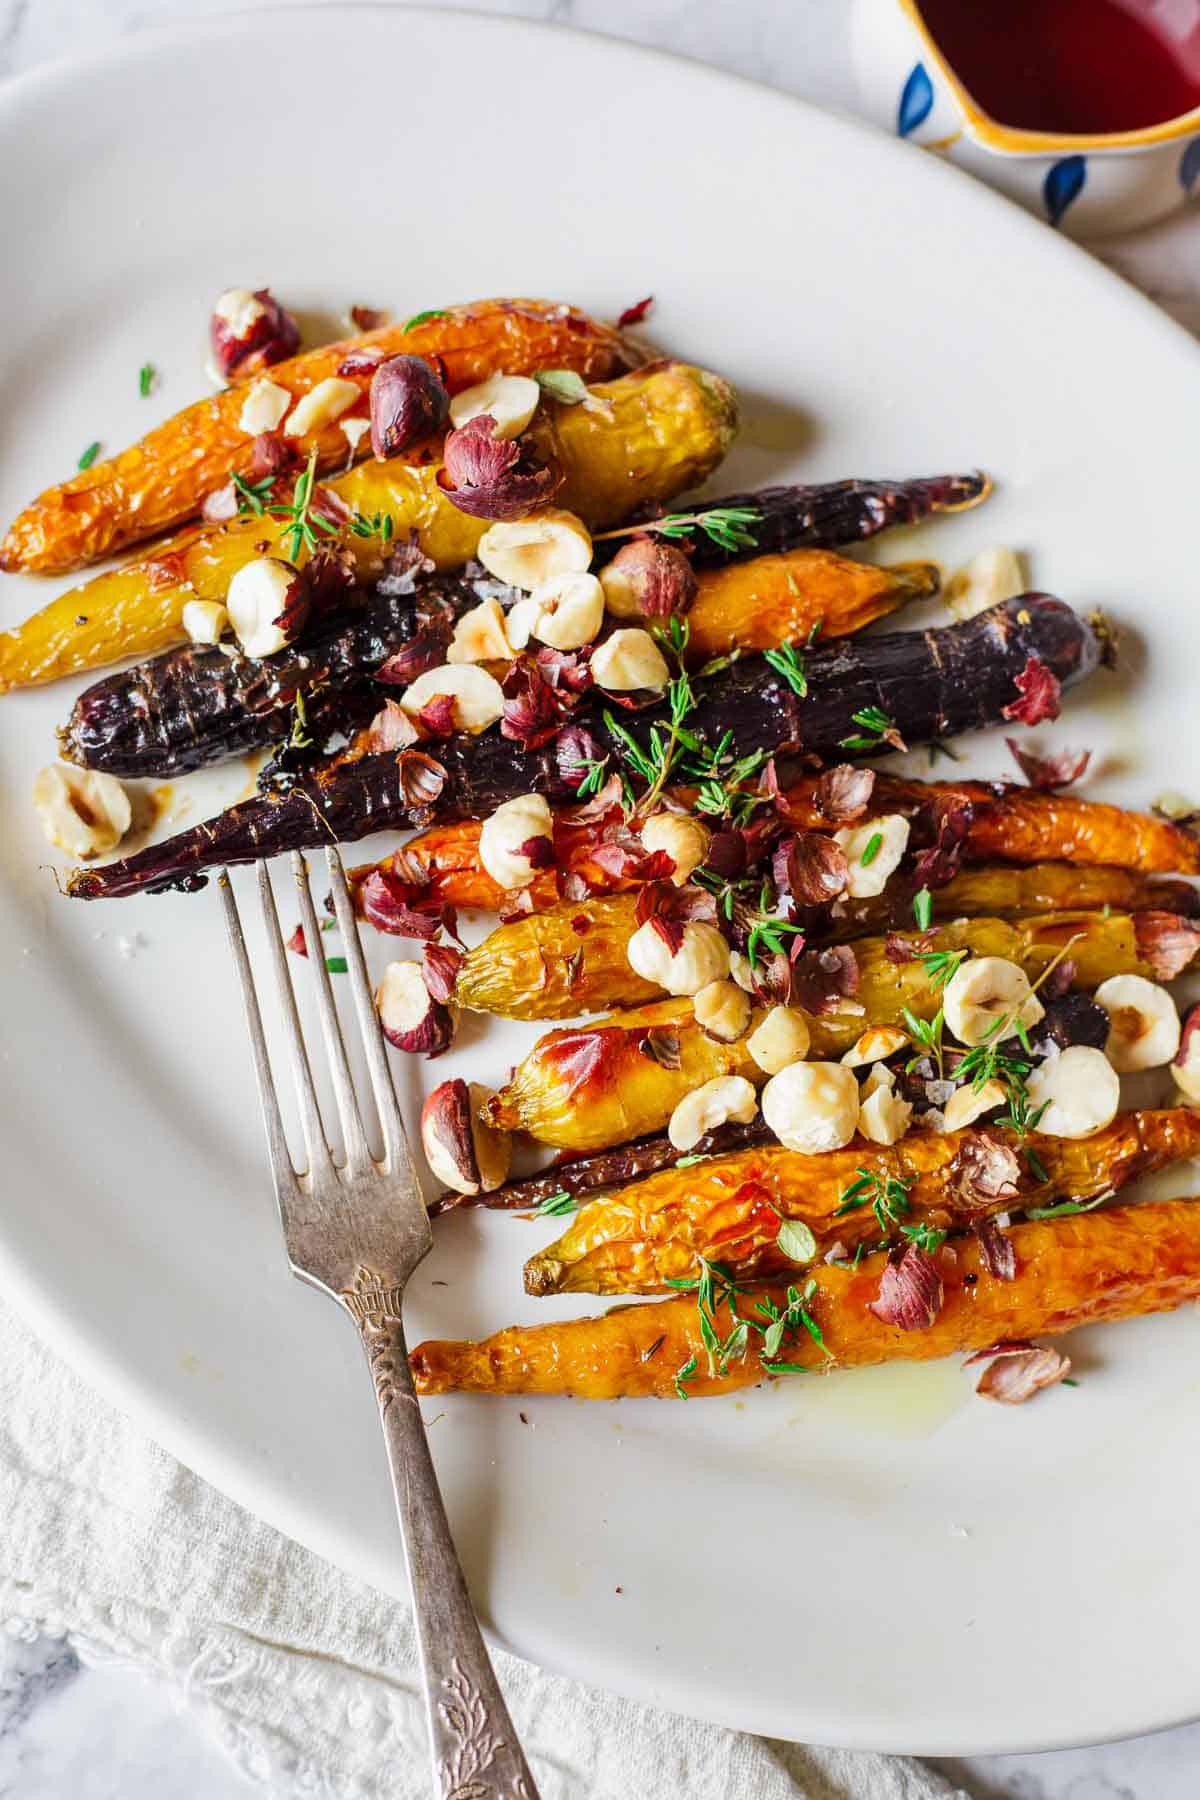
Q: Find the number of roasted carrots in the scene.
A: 11